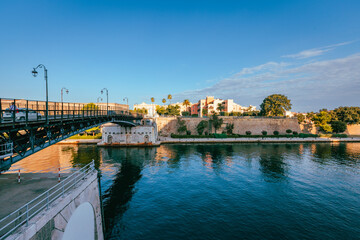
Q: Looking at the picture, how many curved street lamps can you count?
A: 5